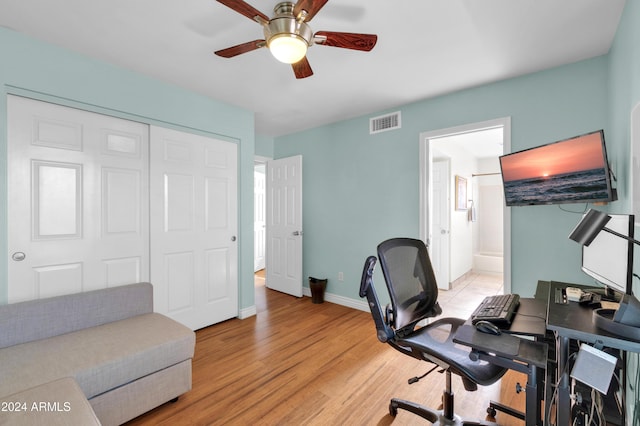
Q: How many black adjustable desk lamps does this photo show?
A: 1